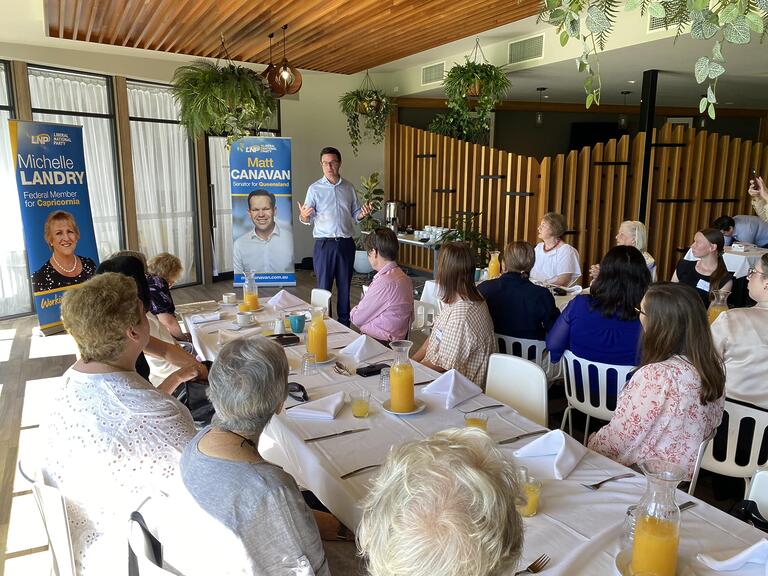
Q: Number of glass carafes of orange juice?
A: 6